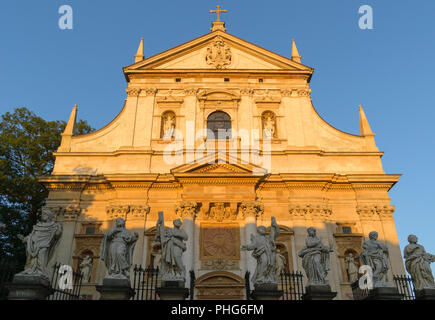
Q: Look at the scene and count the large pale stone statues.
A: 7